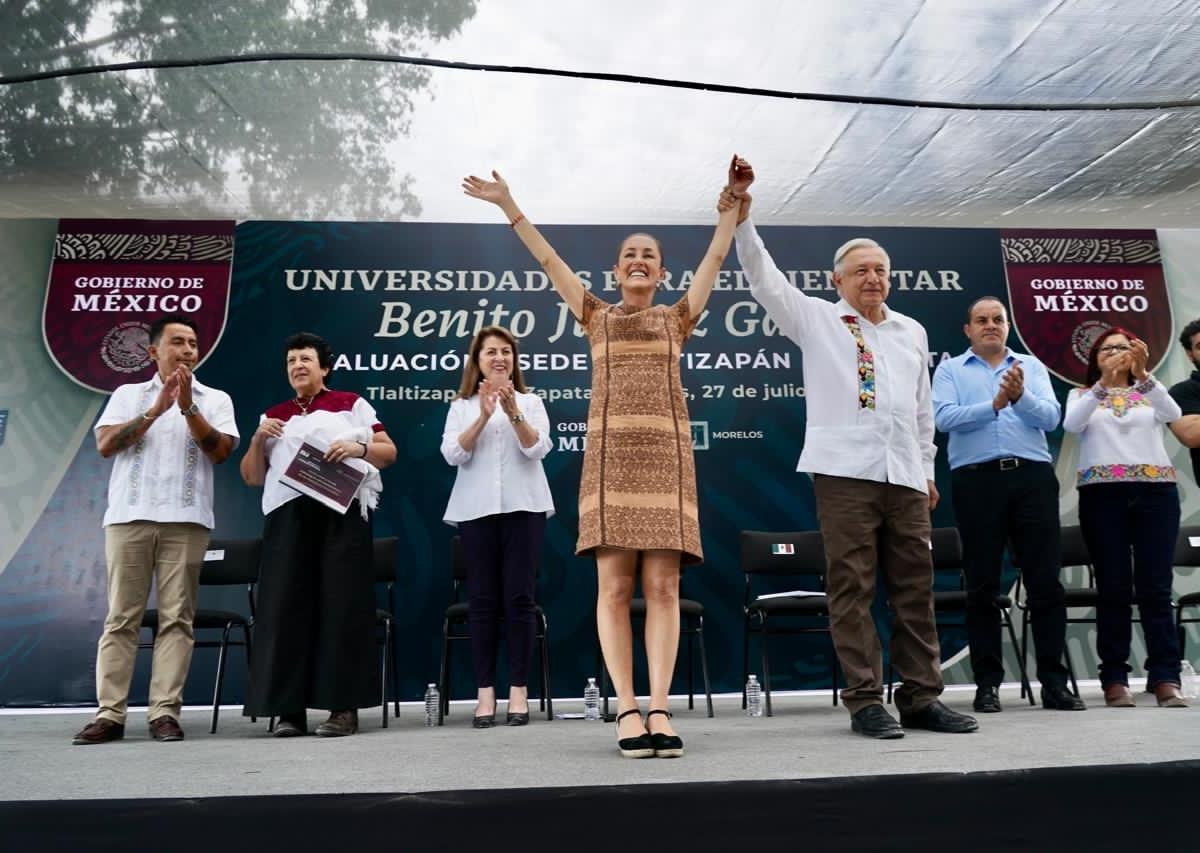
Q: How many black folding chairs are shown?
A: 8